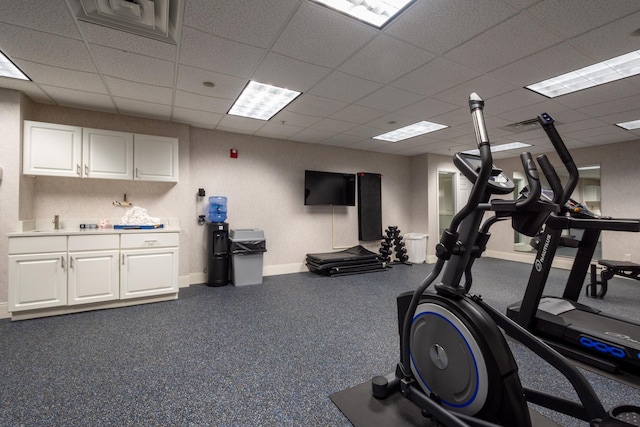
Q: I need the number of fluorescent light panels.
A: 7